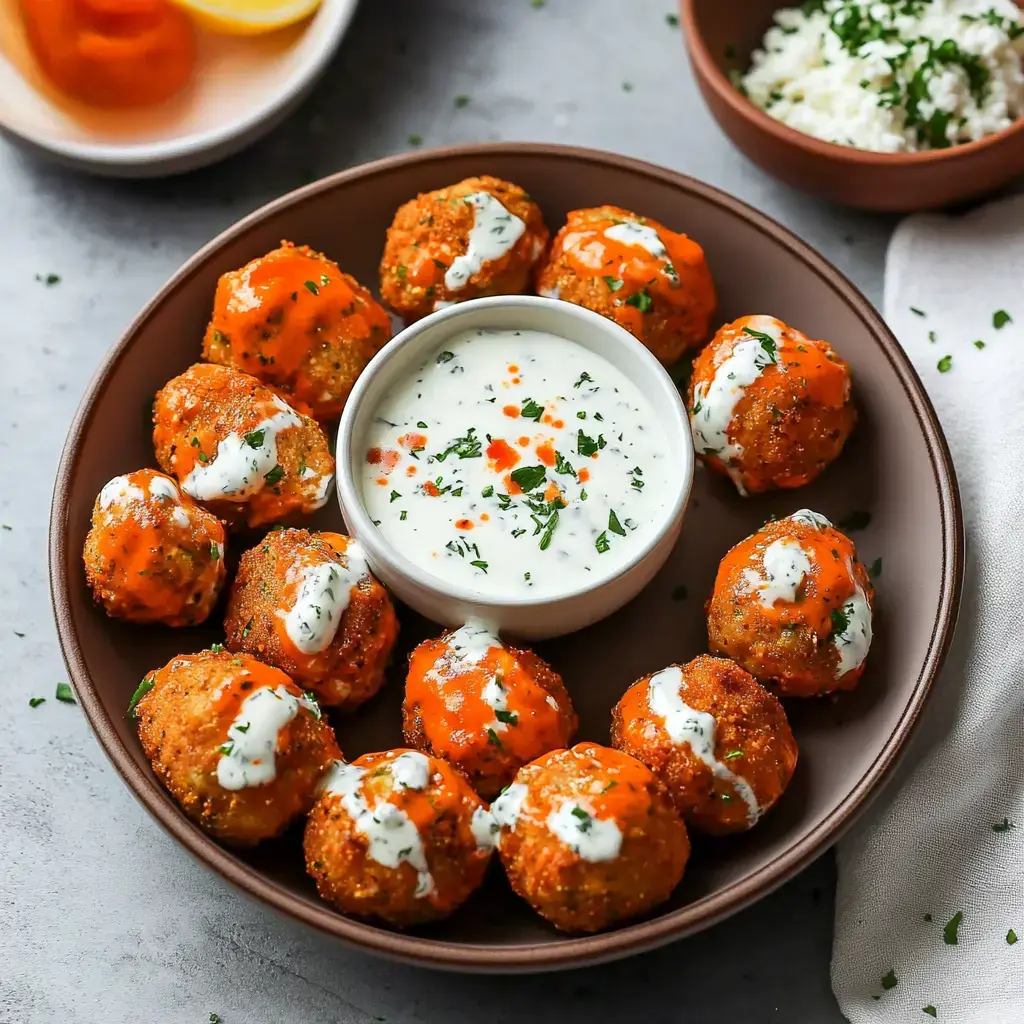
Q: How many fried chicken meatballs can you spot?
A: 13